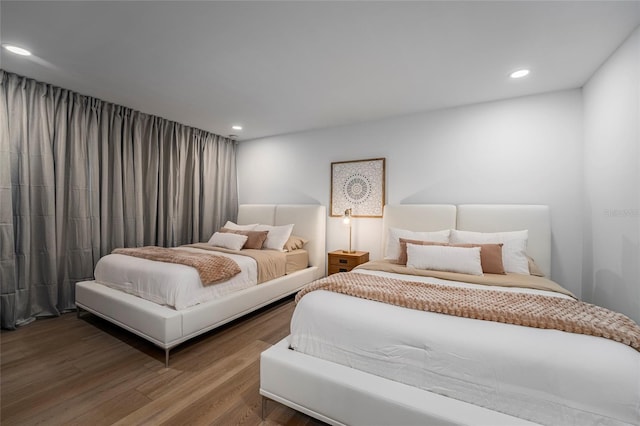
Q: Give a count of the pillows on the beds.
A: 10